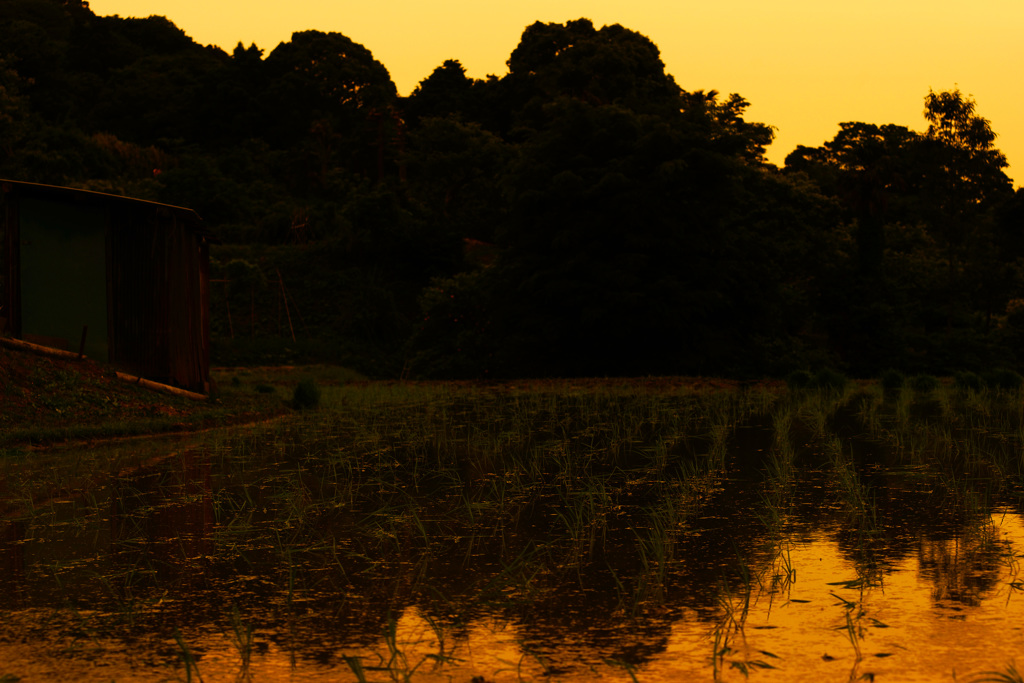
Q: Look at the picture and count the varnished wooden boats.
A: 0